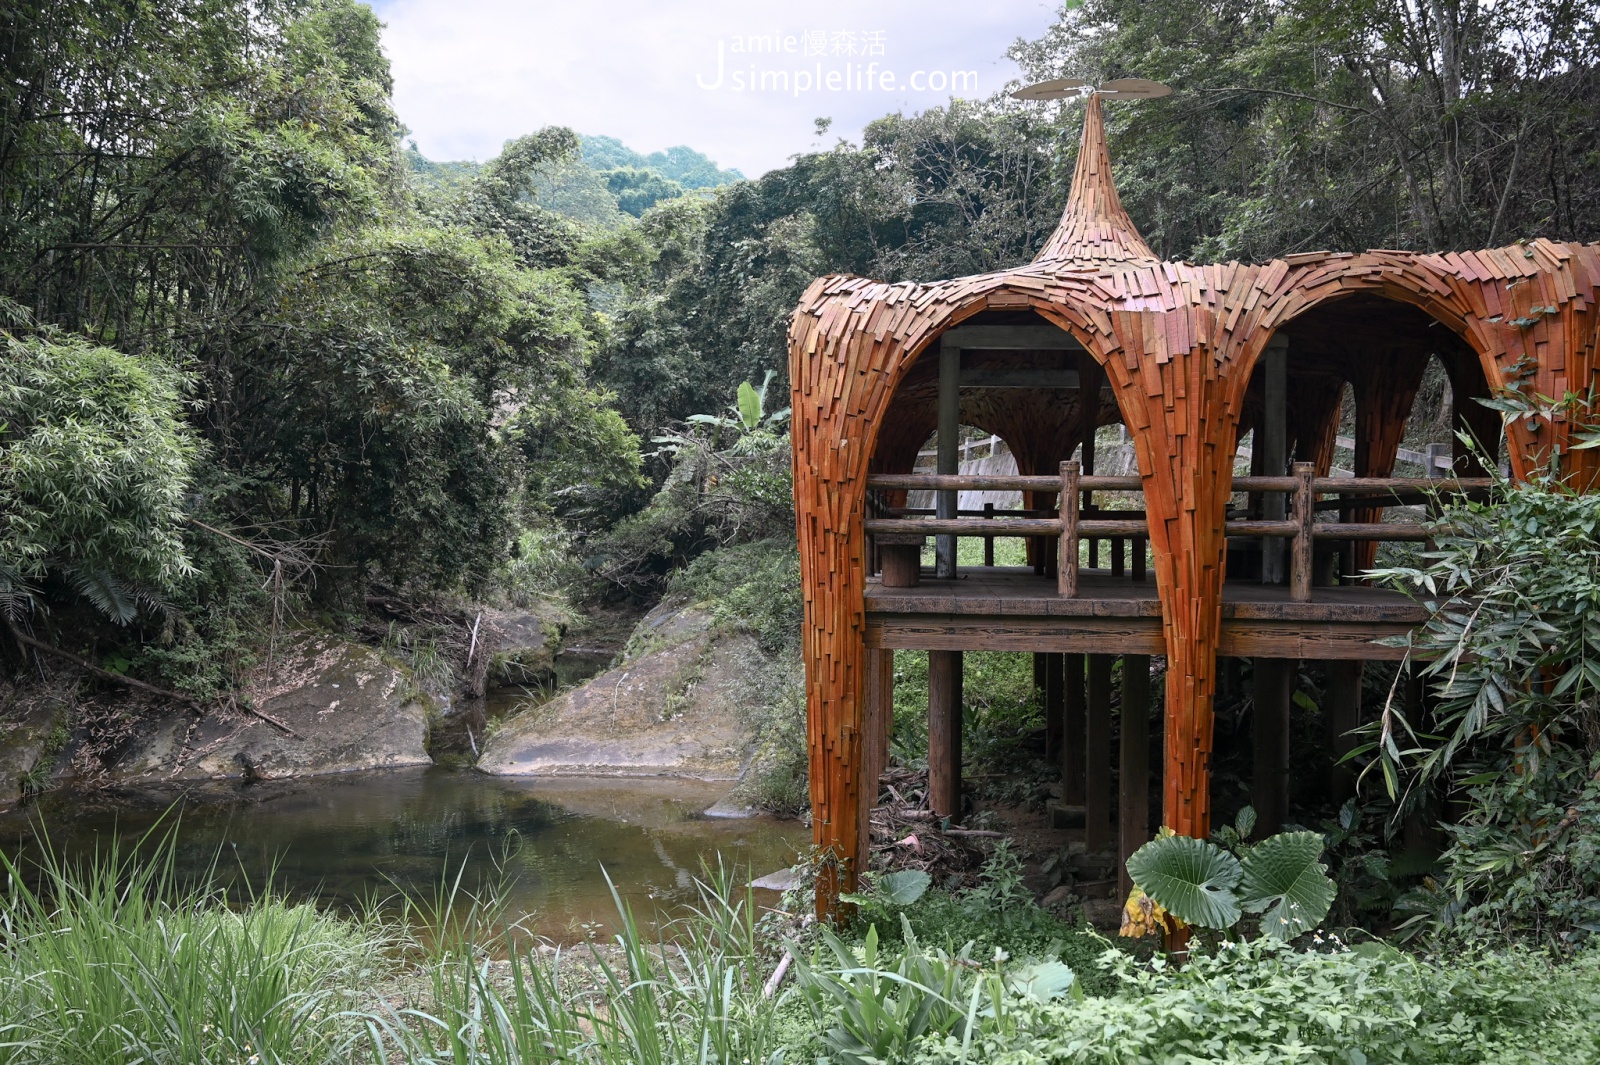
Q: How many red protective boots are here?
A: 0